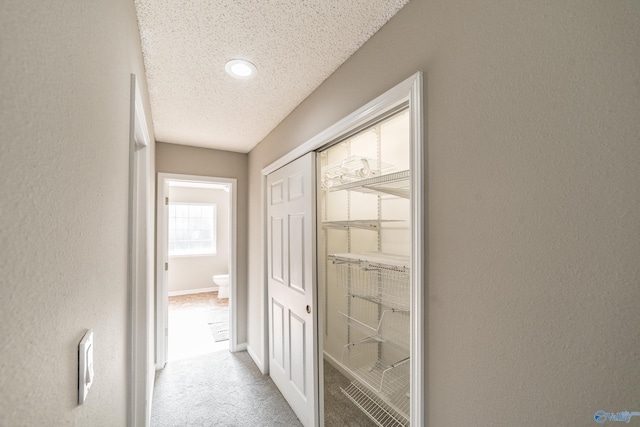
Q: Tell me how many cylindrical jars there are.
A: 0